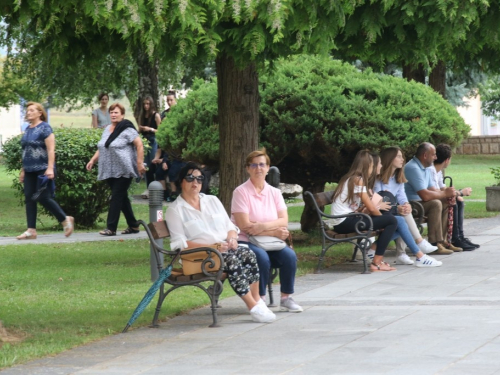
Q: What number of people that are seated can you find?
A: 7